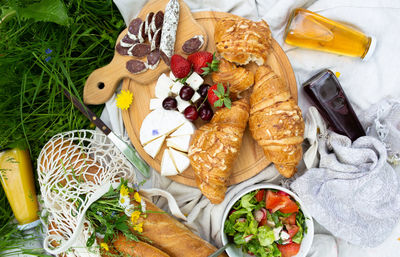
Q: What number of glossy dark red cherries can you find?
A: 6